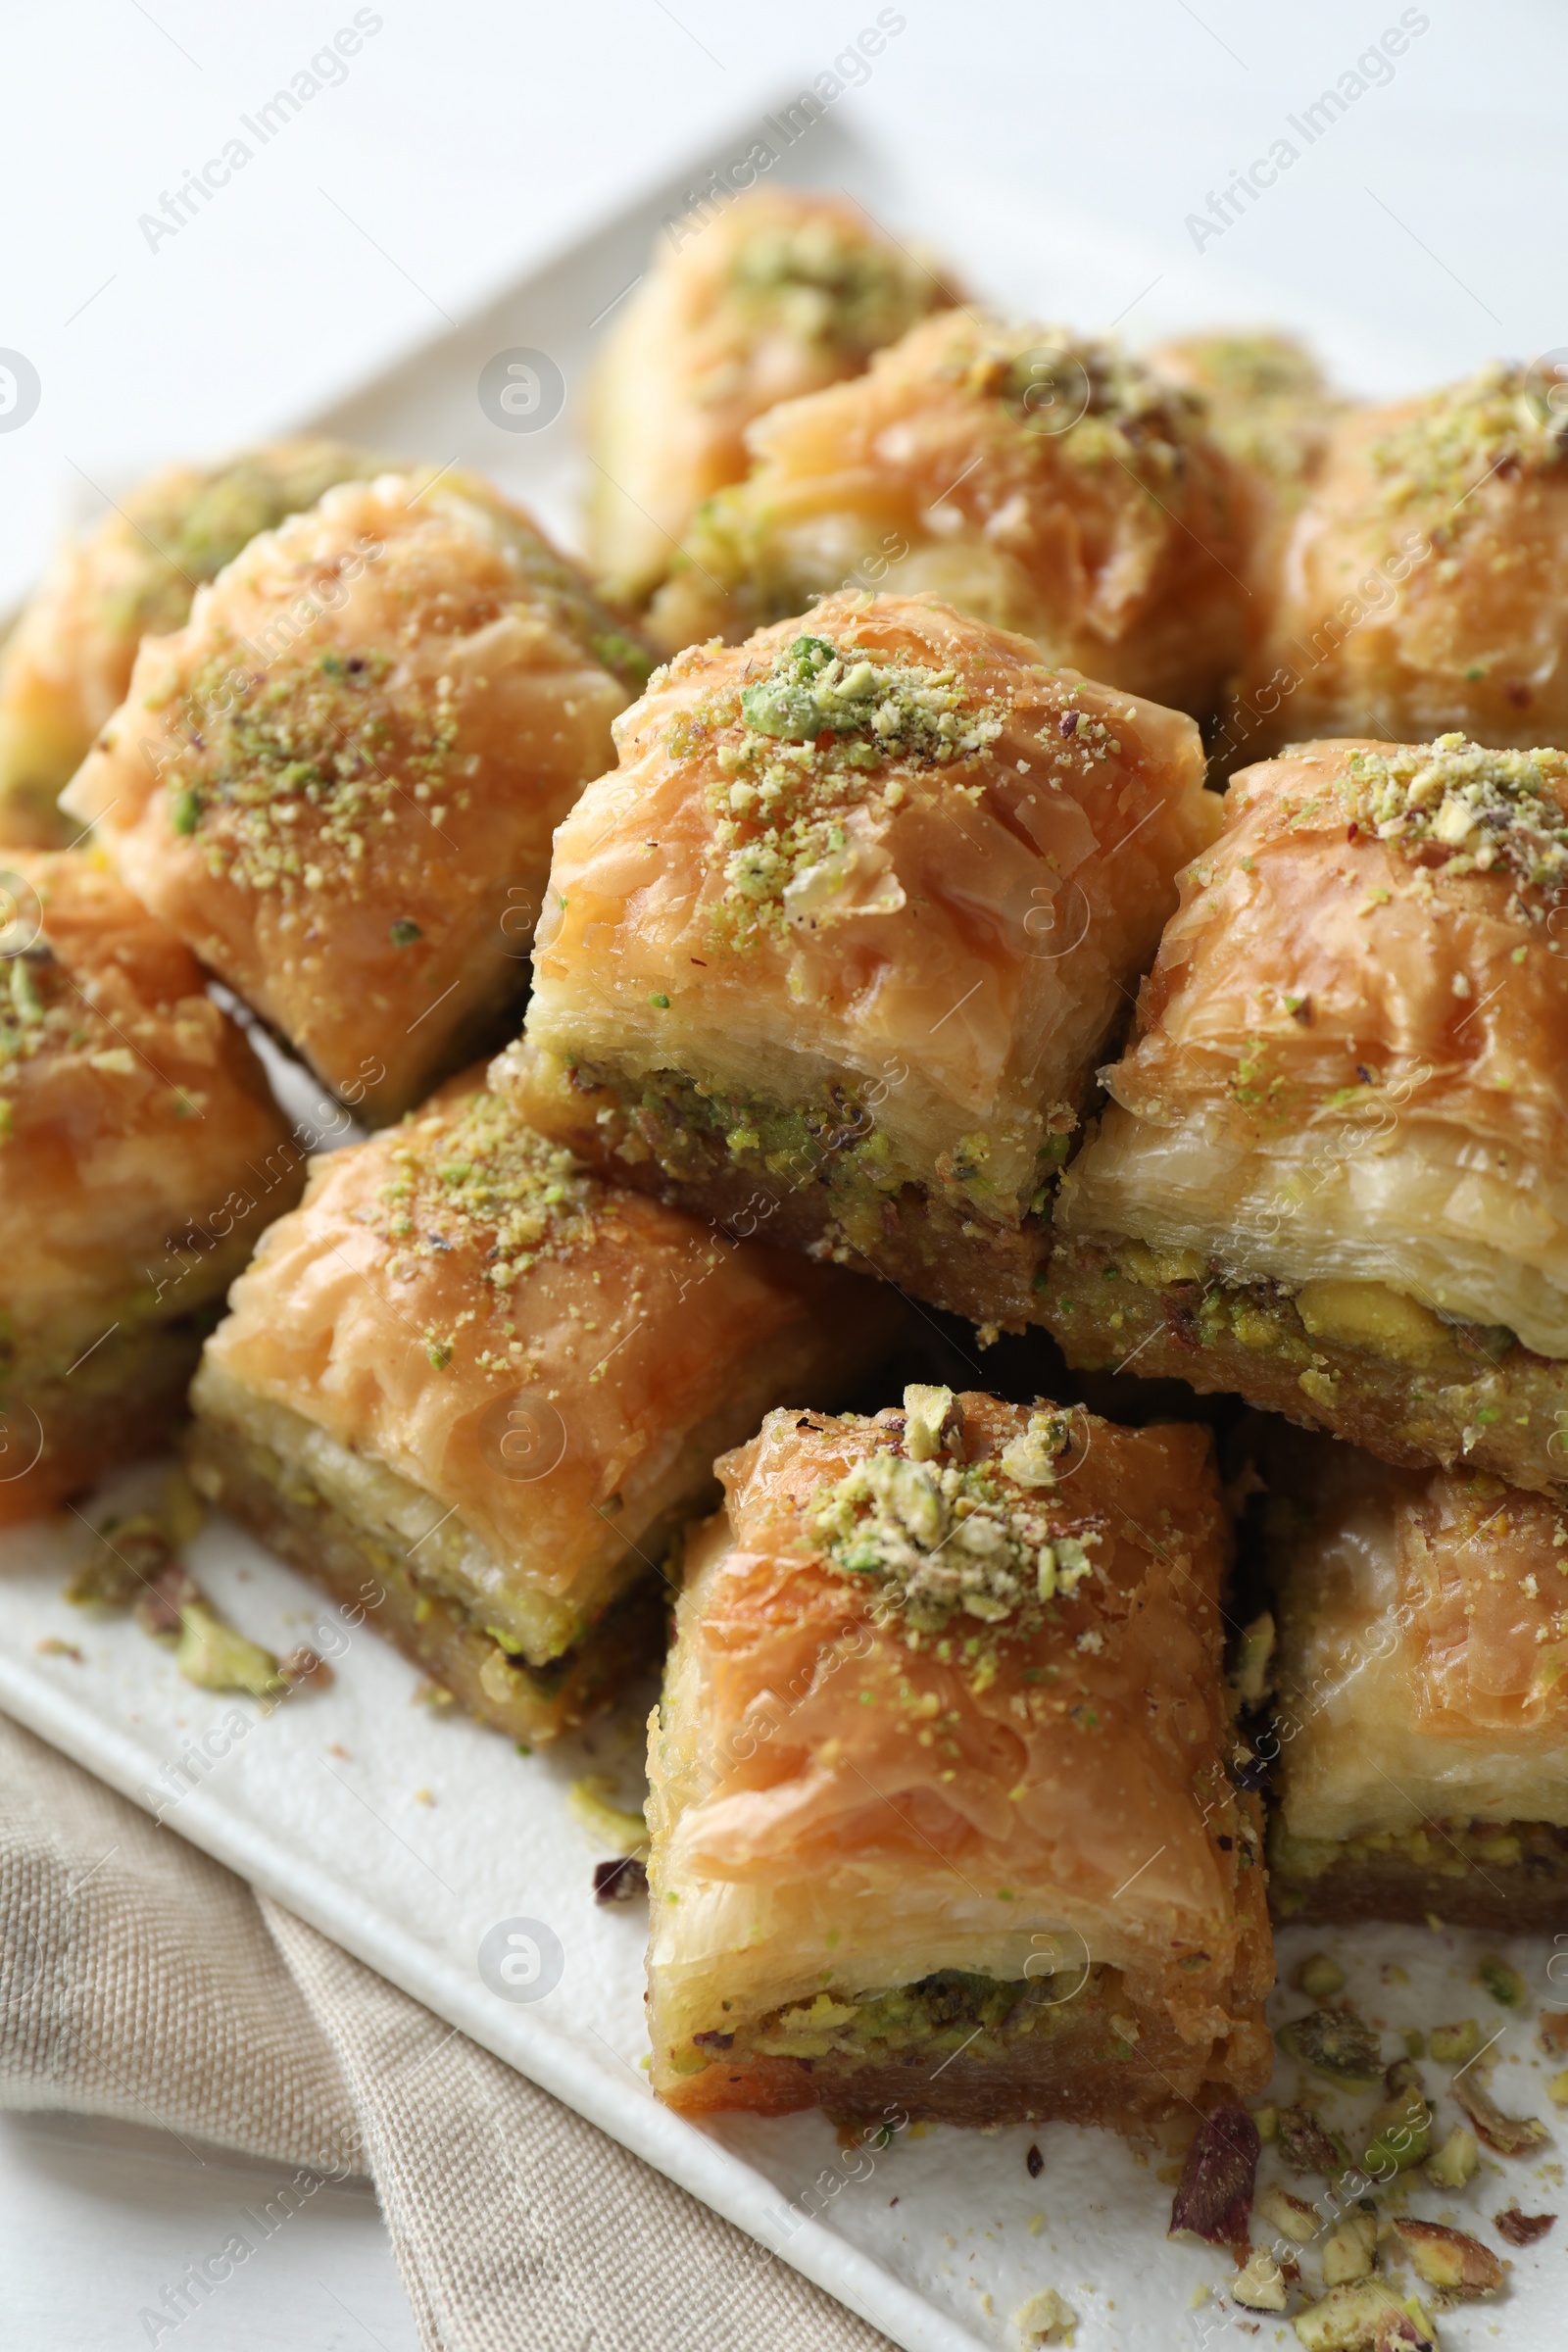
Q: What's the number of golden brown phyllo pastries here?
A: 12